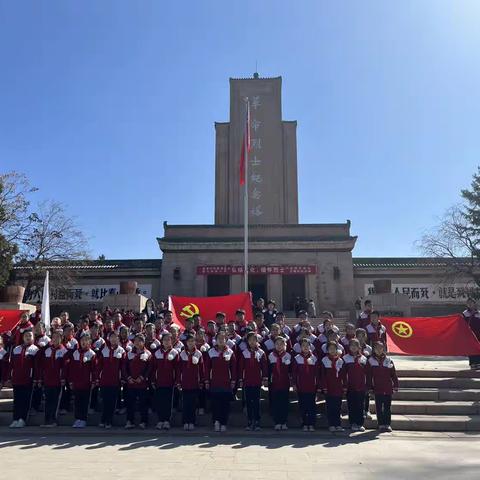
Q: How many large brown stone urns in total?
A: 3